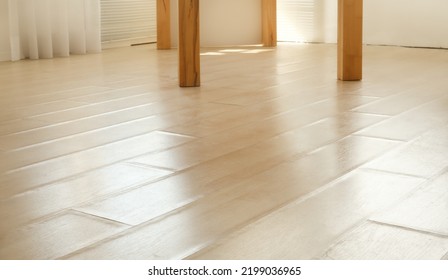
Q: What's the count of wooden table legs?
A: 4